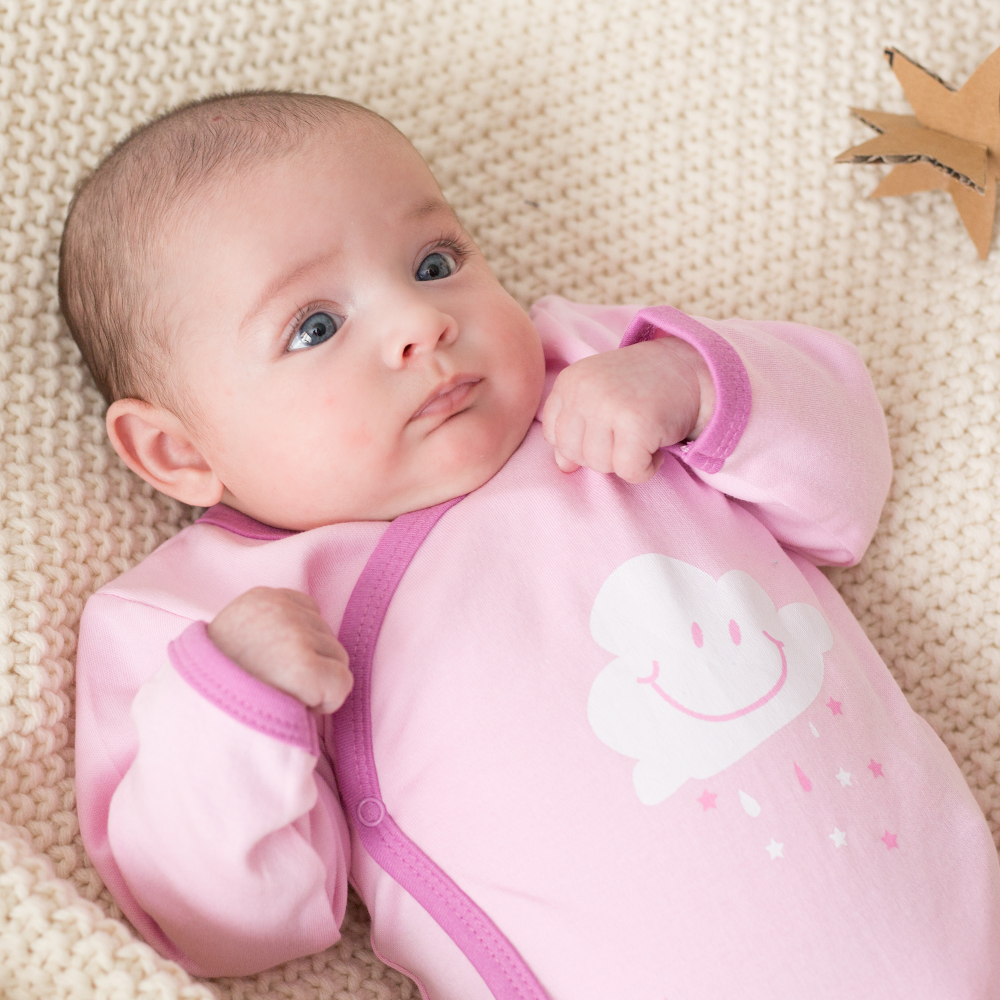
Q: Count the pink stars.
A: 4